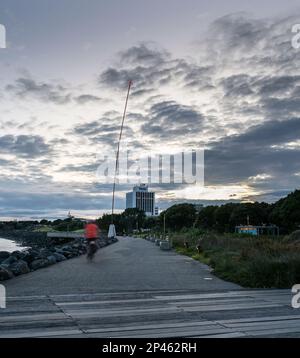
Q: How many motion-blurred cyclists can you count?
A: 1